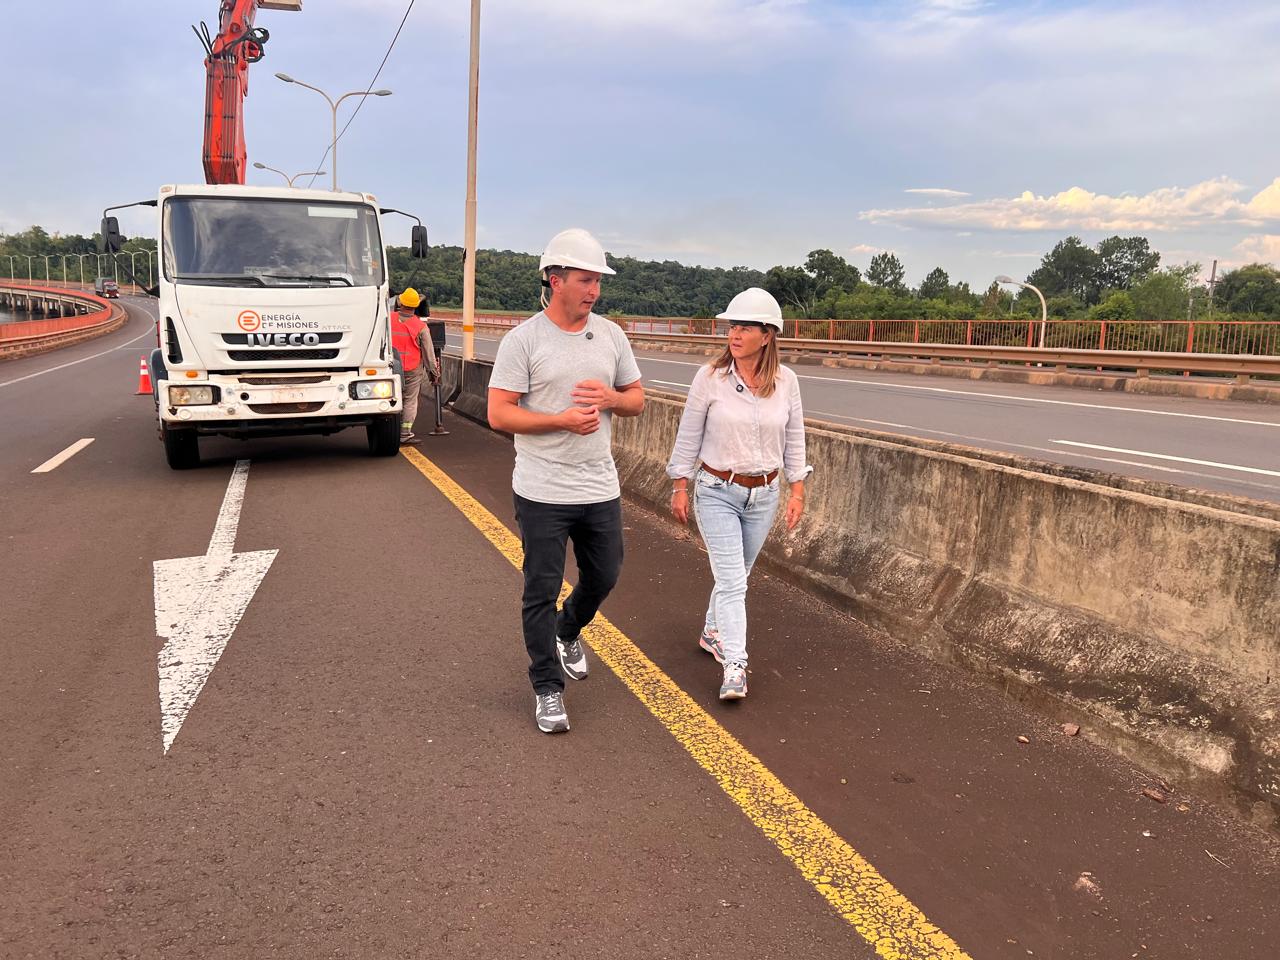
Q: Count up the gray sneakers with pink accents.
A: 2